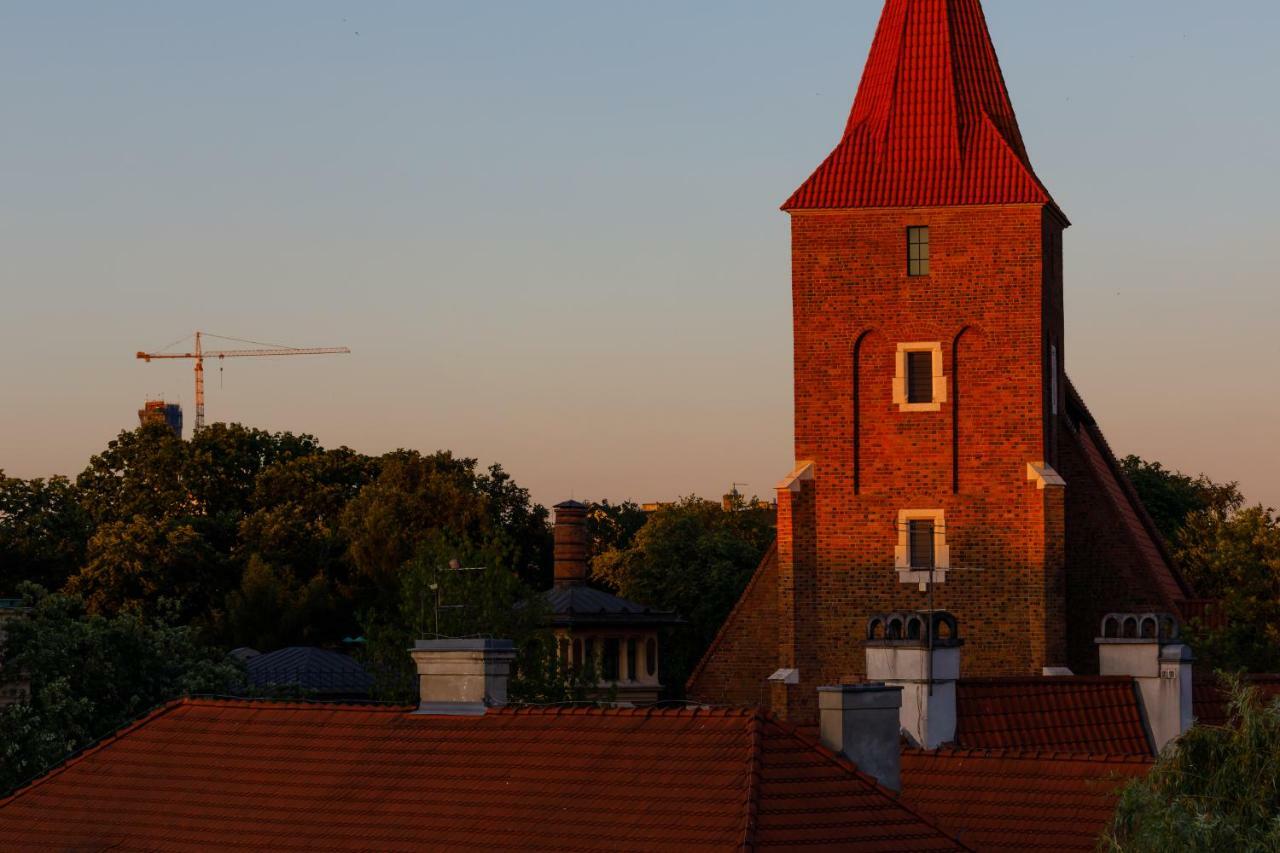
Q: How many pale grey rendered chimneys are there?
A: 4